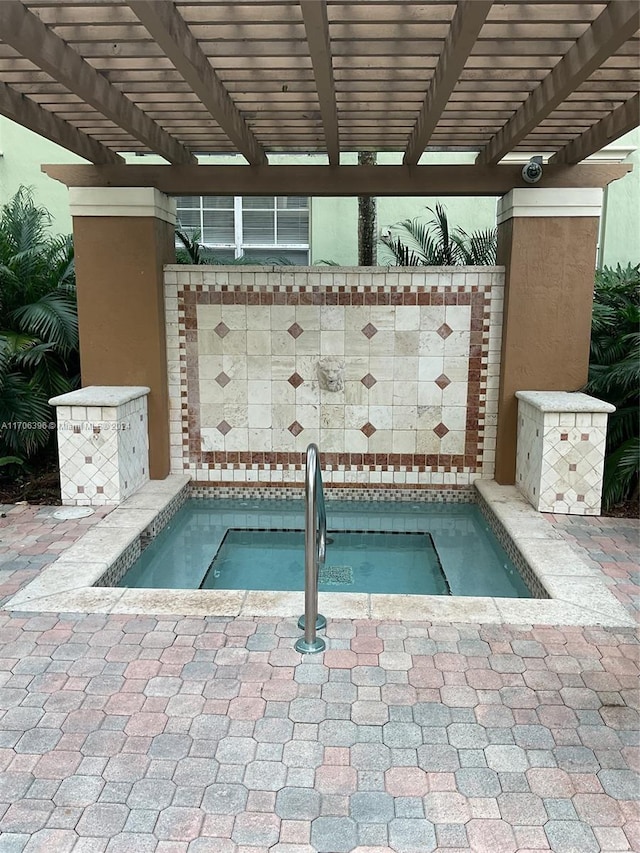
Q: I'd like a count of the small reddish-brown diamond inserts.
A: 12